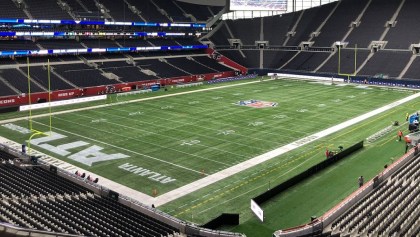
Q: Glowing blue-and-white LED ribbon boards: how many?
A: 3